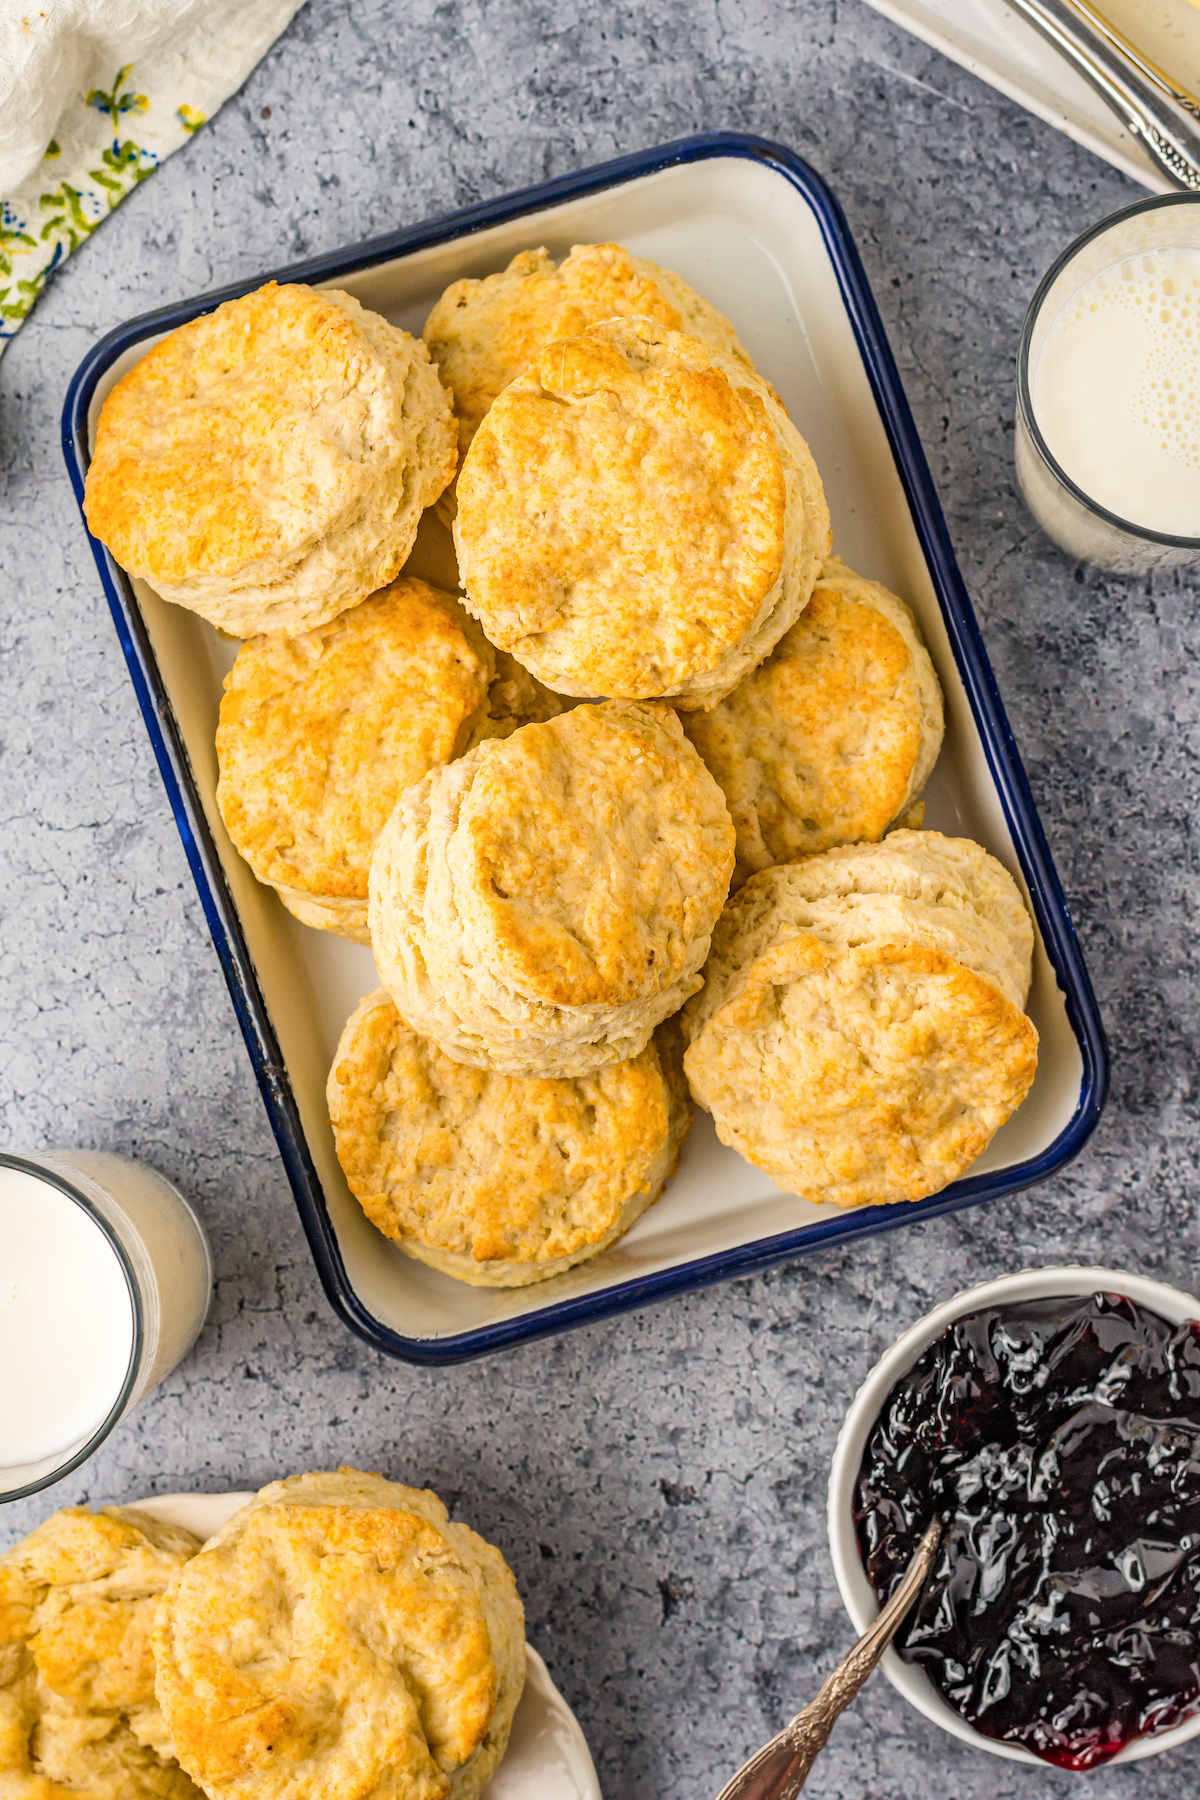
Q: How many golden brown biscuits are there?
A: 10